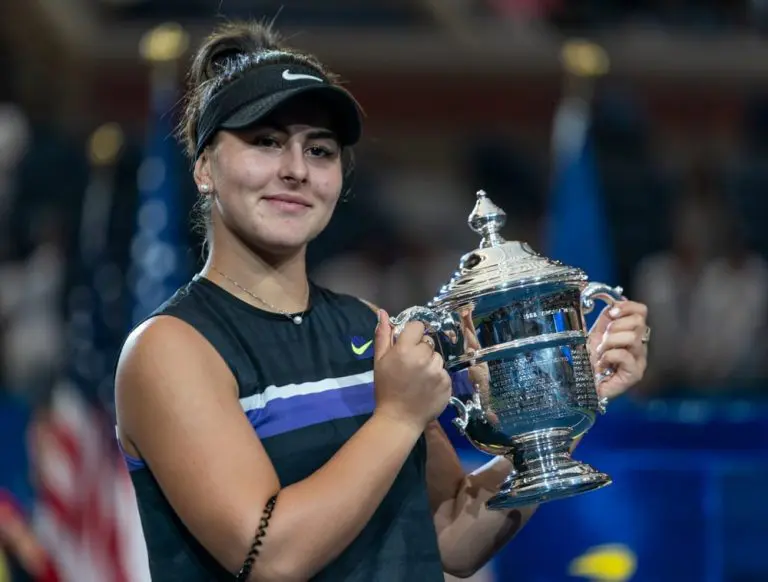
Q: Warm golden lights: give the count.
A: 3